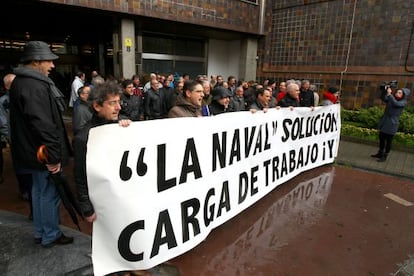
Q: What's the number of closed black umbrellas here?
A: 1